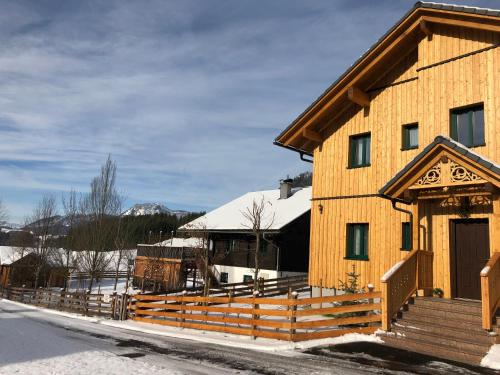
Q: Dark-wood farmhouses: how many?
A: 1